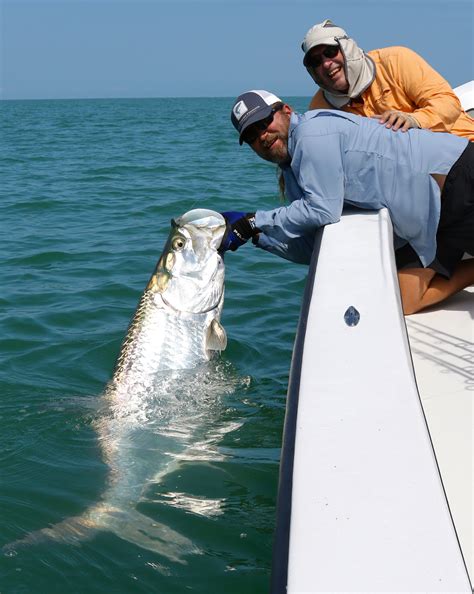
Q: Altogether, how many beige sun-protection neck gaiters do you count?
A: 1